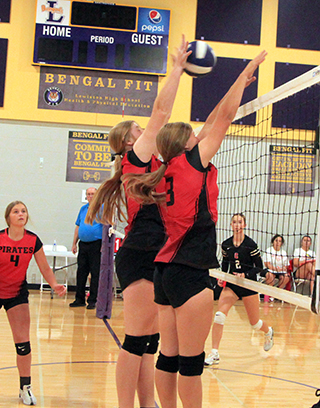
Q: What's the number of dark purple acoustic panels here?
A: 6